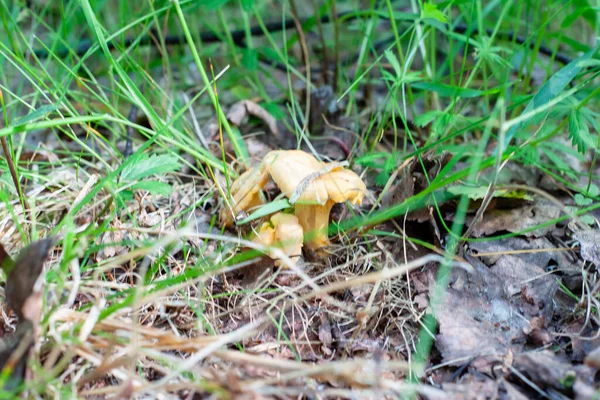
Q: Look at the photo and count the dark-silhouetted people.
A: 0